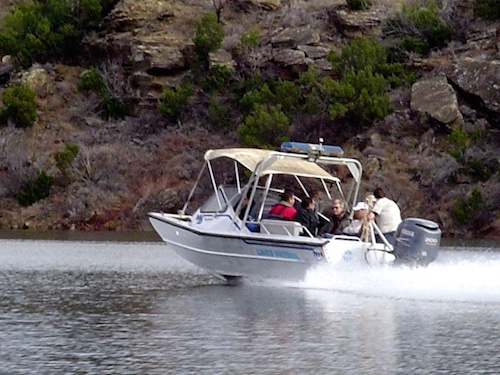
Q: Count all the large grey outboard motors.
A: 1